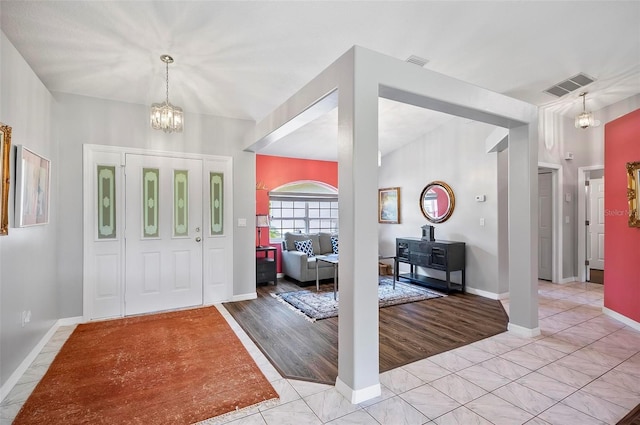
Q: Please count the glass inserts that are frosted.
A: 4